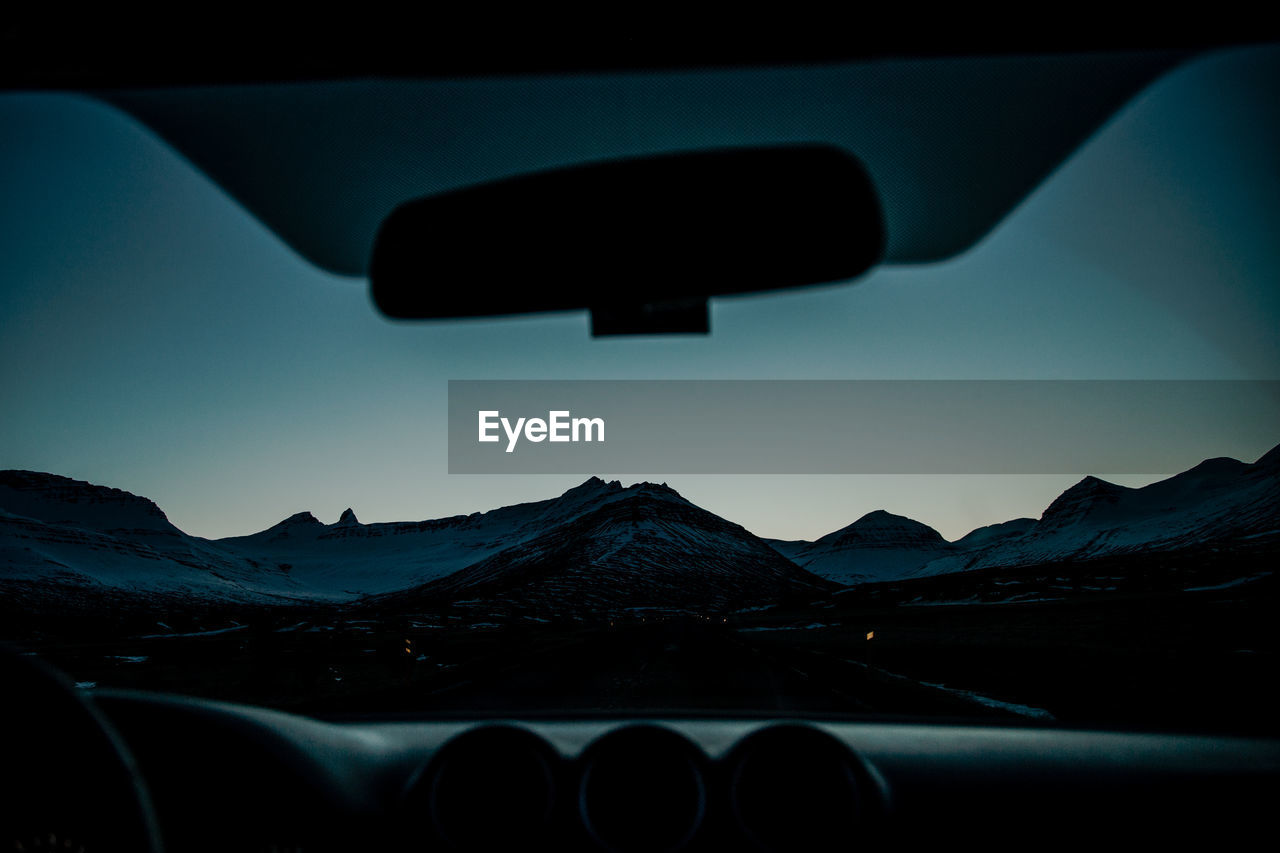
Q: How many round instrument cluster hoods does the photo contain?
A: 3